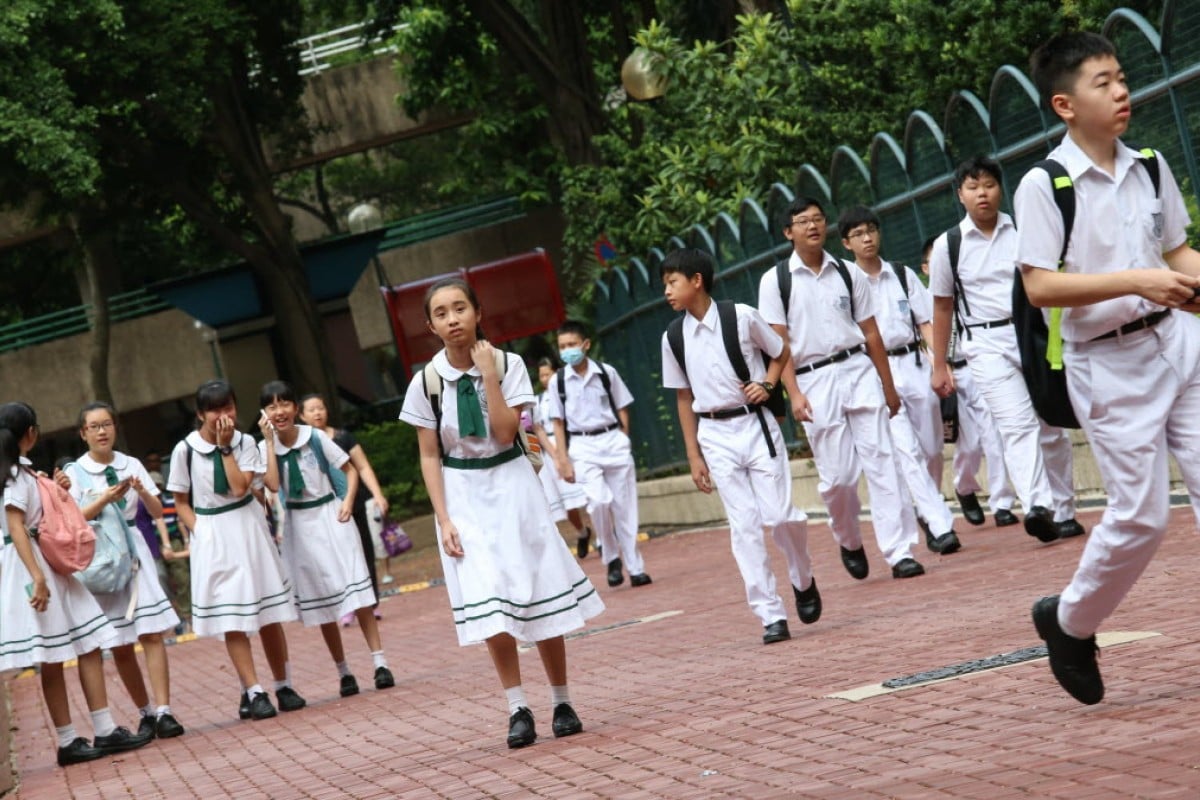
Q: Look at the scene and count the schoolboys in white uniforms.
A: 7